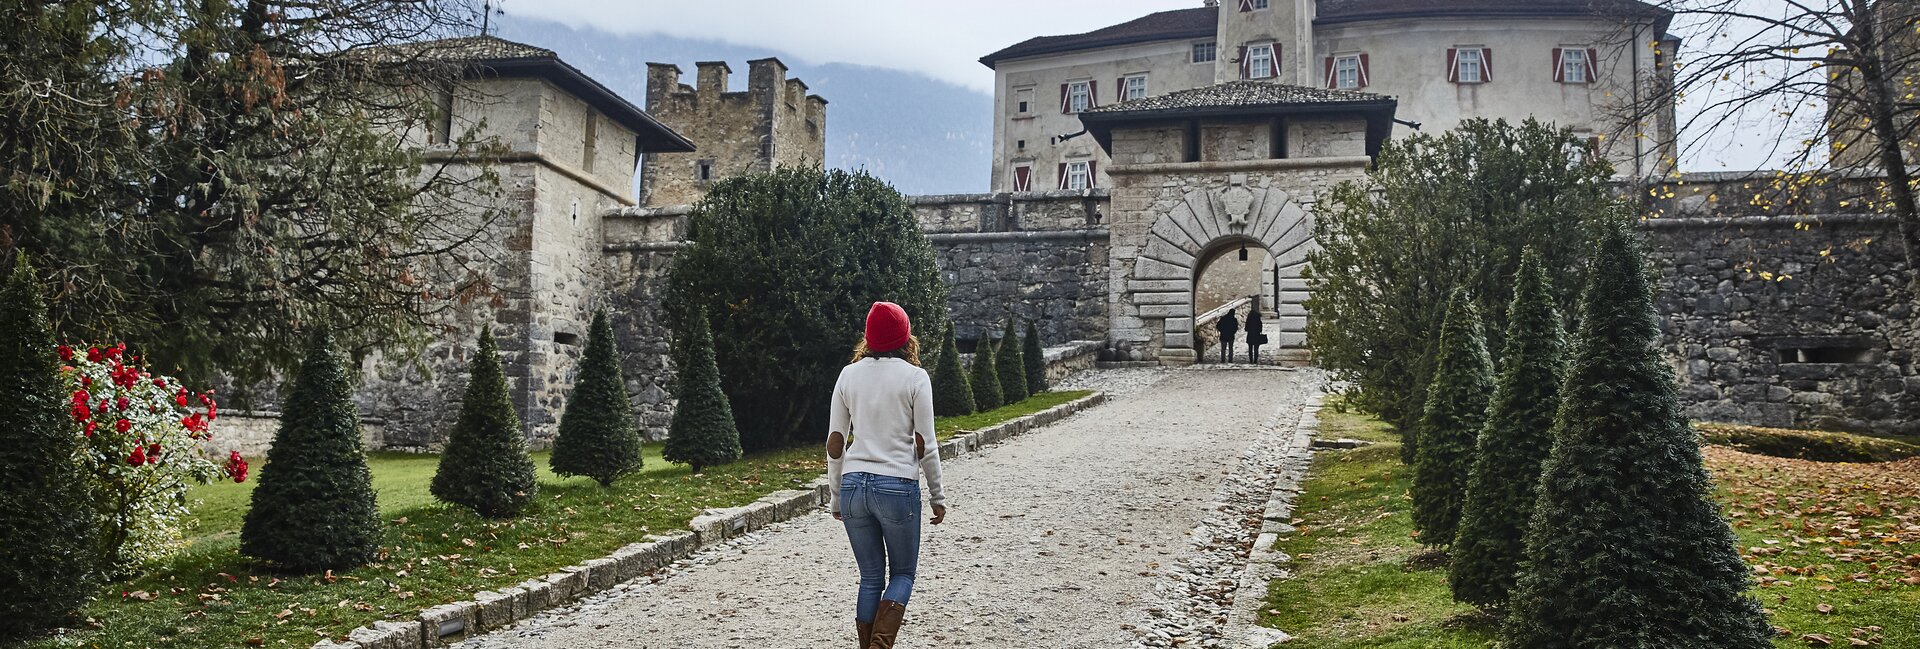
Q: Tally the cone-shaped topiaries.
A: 12